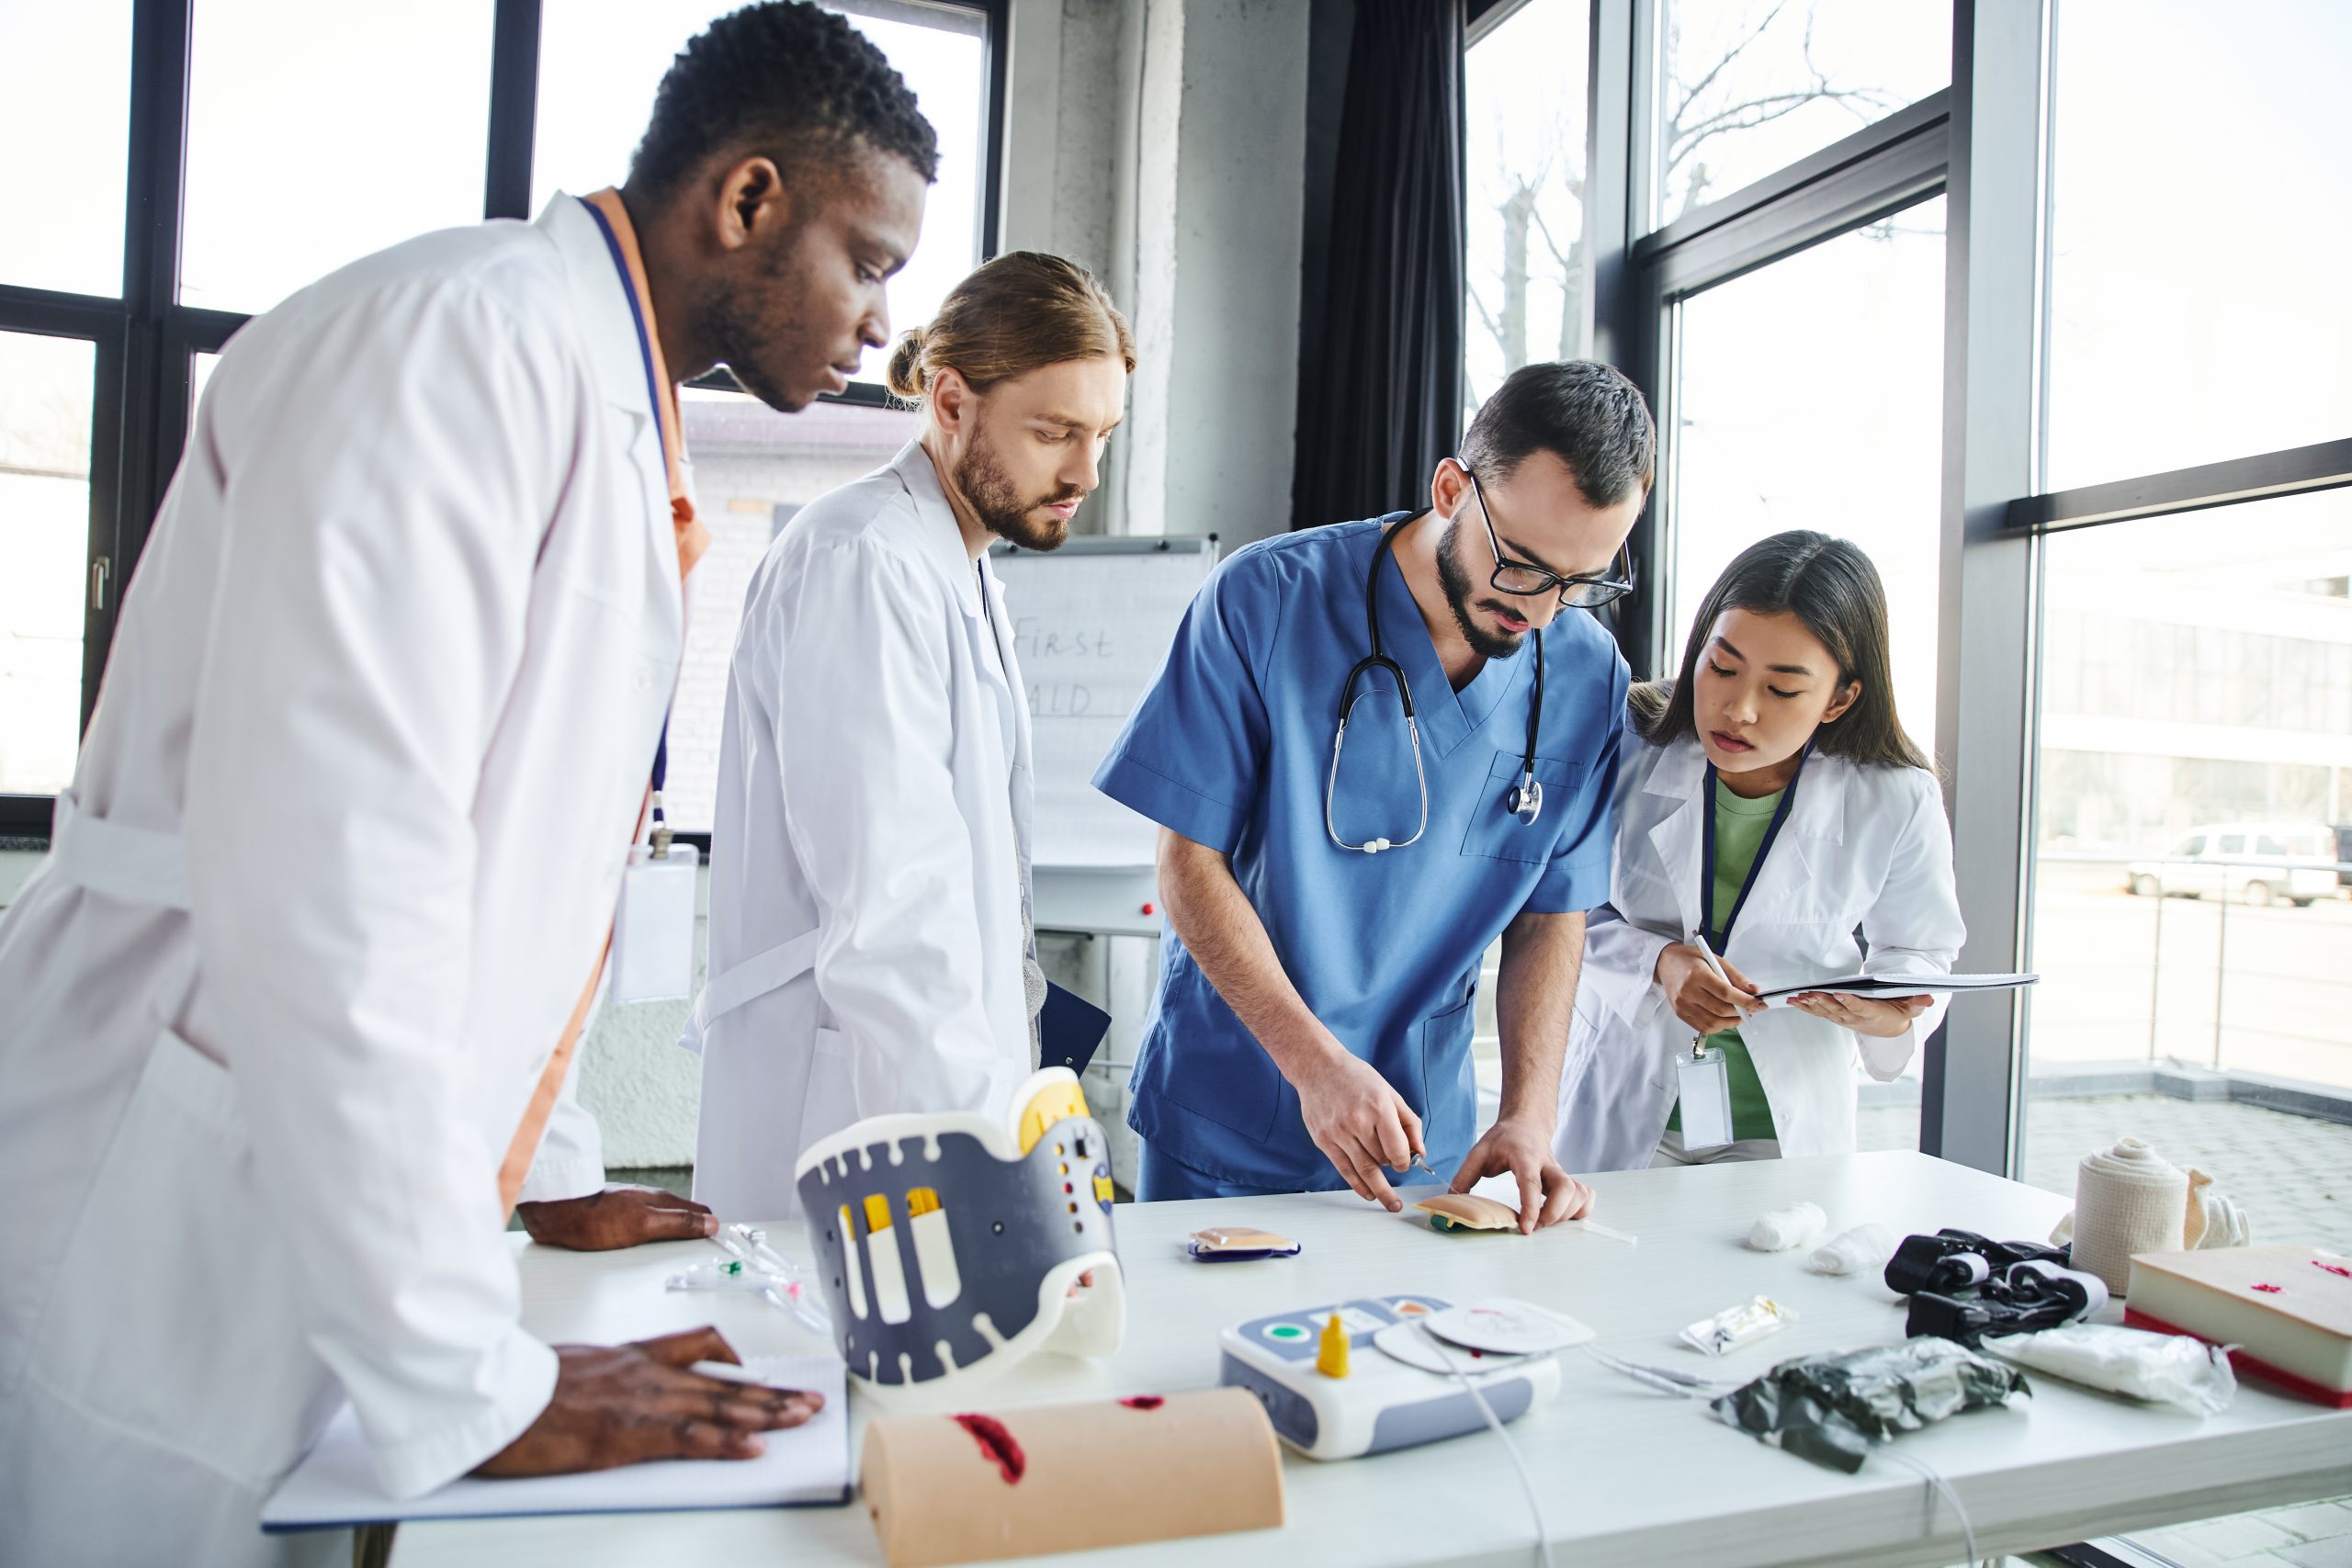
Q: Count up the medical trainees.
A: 3